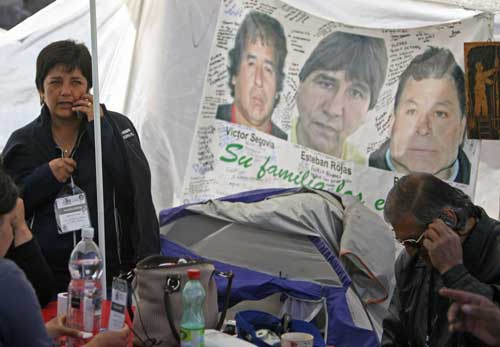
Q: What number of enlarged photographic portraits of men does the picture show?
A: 3